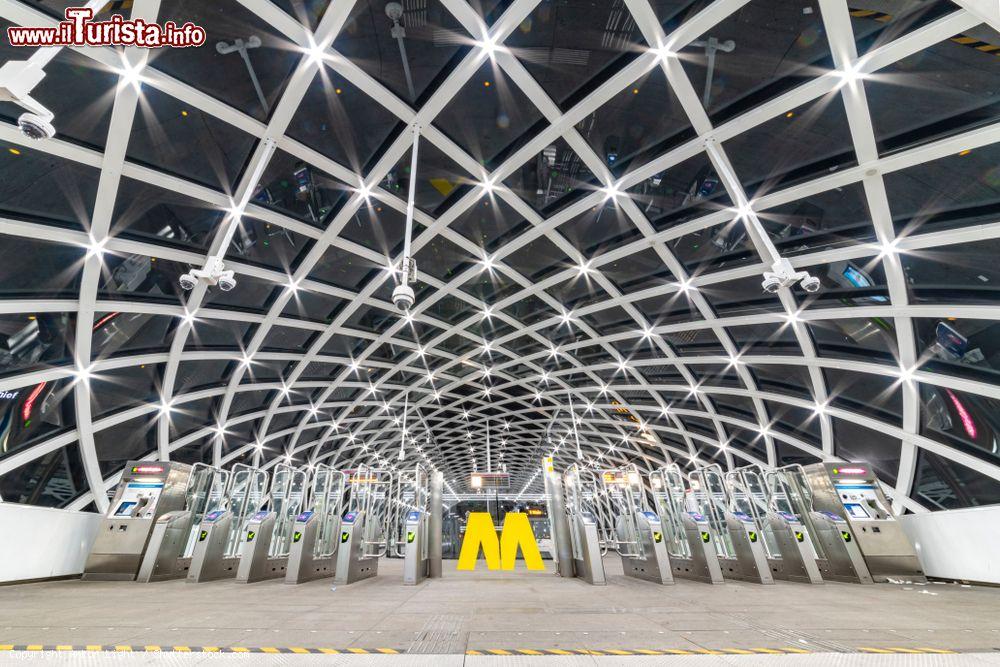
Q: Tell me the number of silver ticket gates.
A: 12